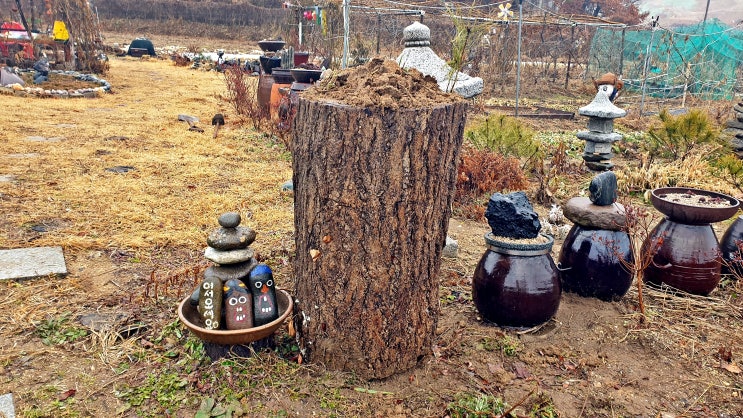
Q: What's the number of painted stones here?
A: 3